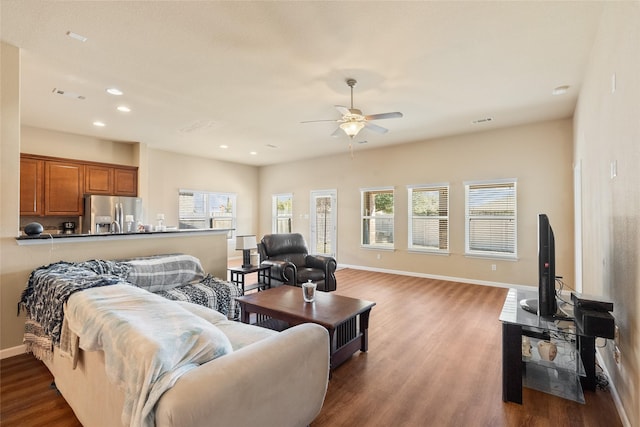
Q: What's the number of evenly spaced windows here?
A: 3